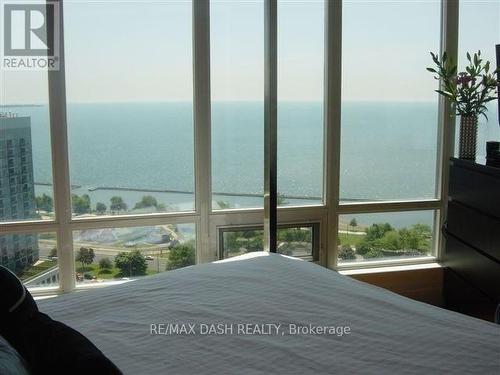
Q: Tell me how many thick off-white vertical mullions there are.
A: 4